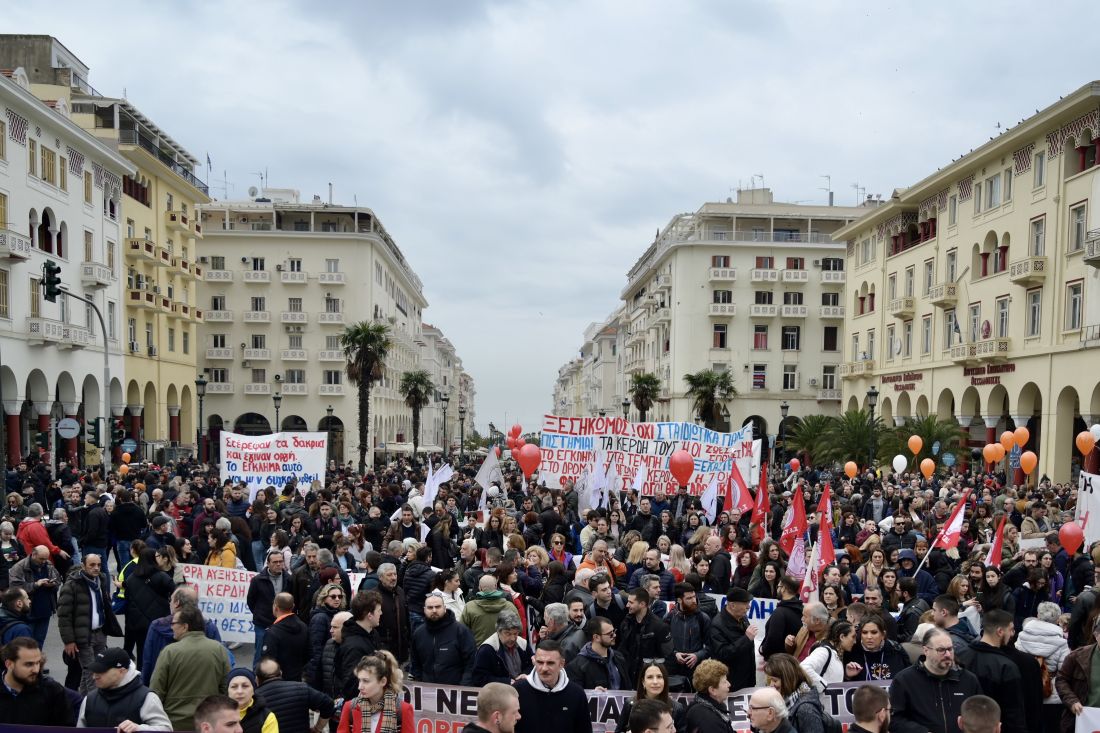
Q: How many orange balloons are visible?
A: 11